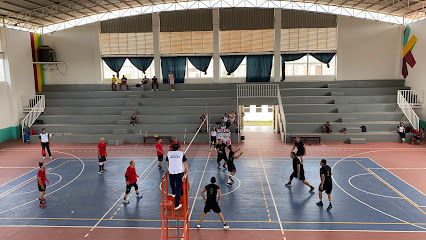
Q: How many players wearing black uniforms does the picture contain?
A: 6